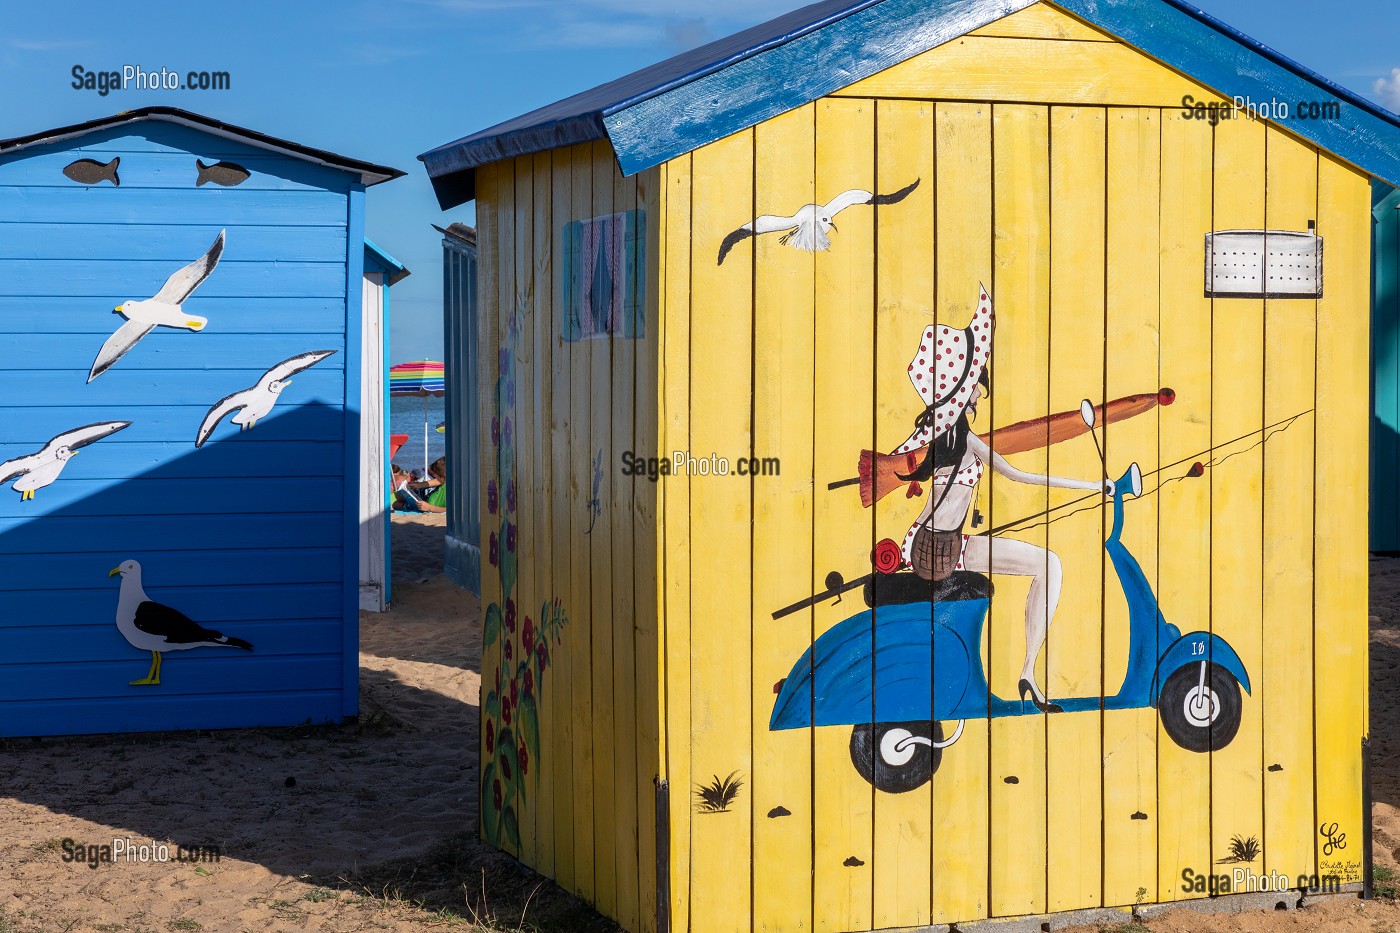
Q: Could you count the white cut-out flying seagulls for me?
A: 3